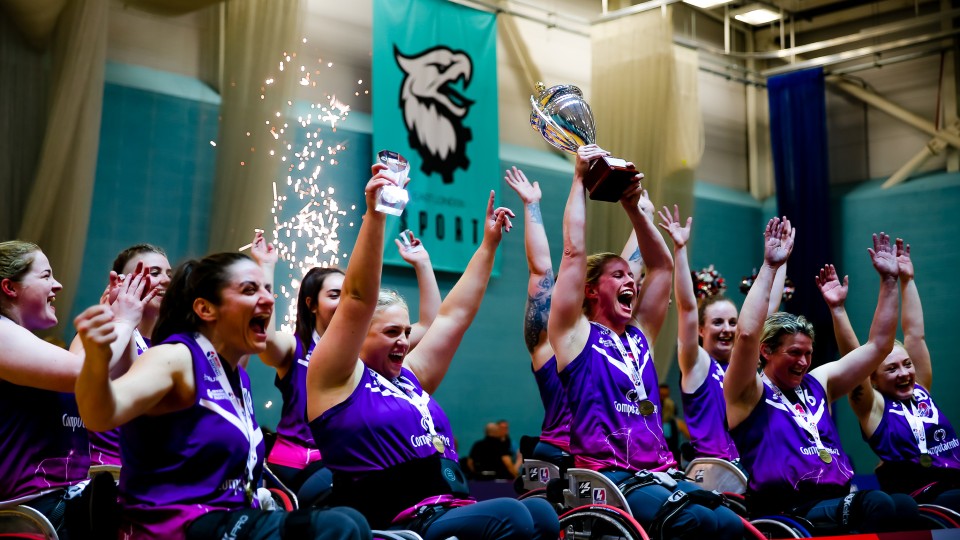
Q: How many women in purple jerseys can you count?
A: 10